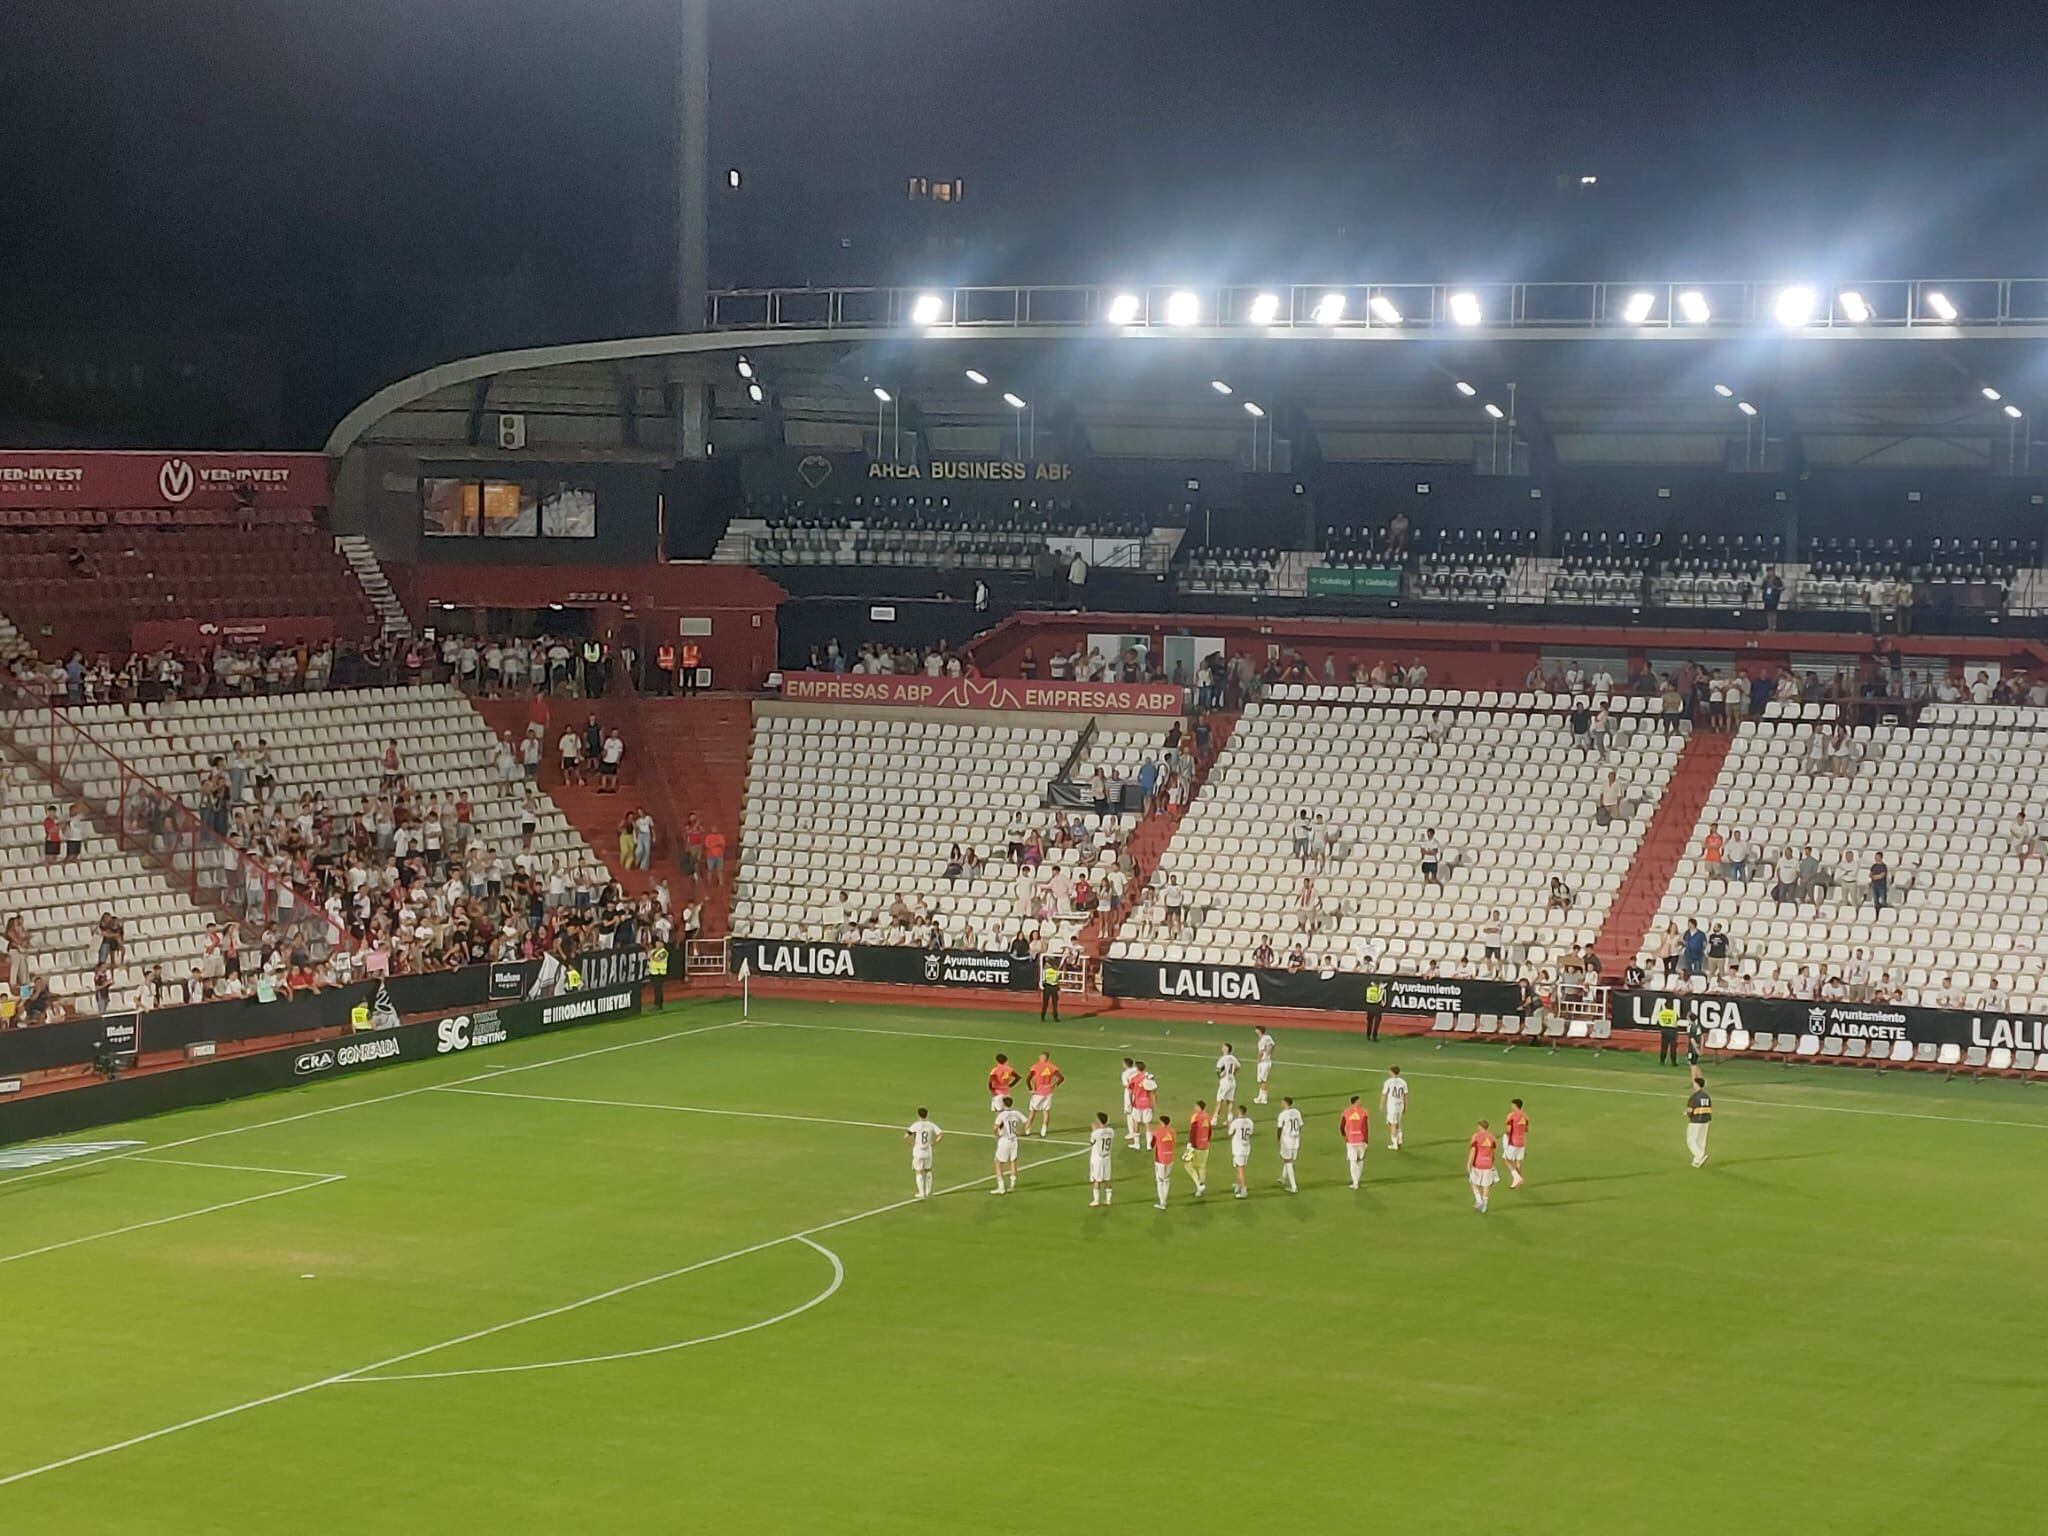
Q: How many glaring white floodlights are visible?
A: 12